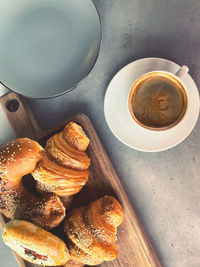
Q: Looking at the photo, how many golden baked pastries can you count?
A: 4